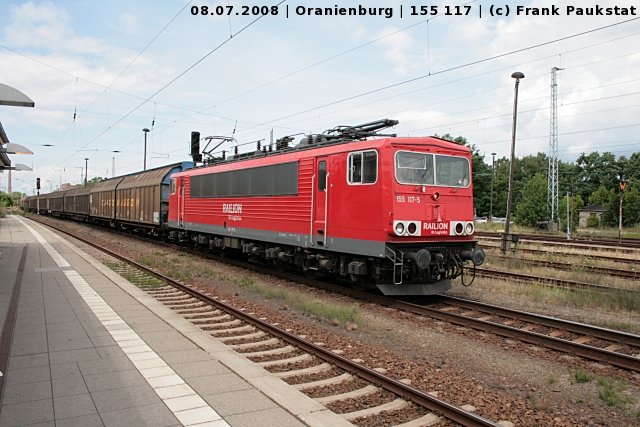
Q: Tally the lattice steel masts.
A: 1